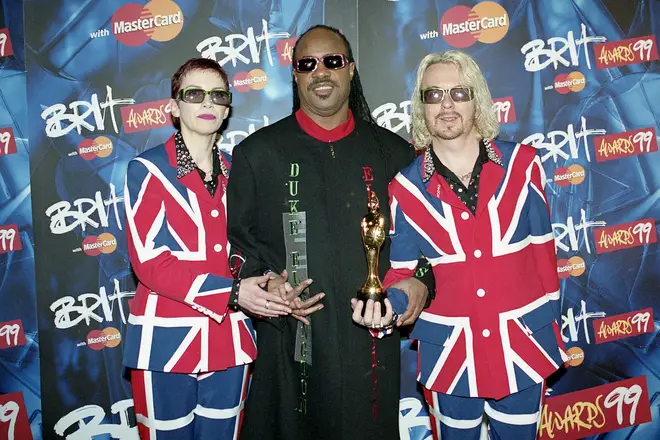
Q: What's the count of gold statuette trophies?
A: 1